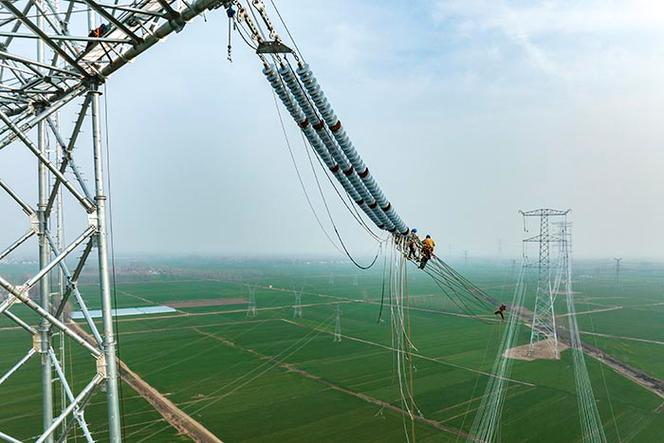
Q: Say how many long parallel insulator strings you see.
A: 3